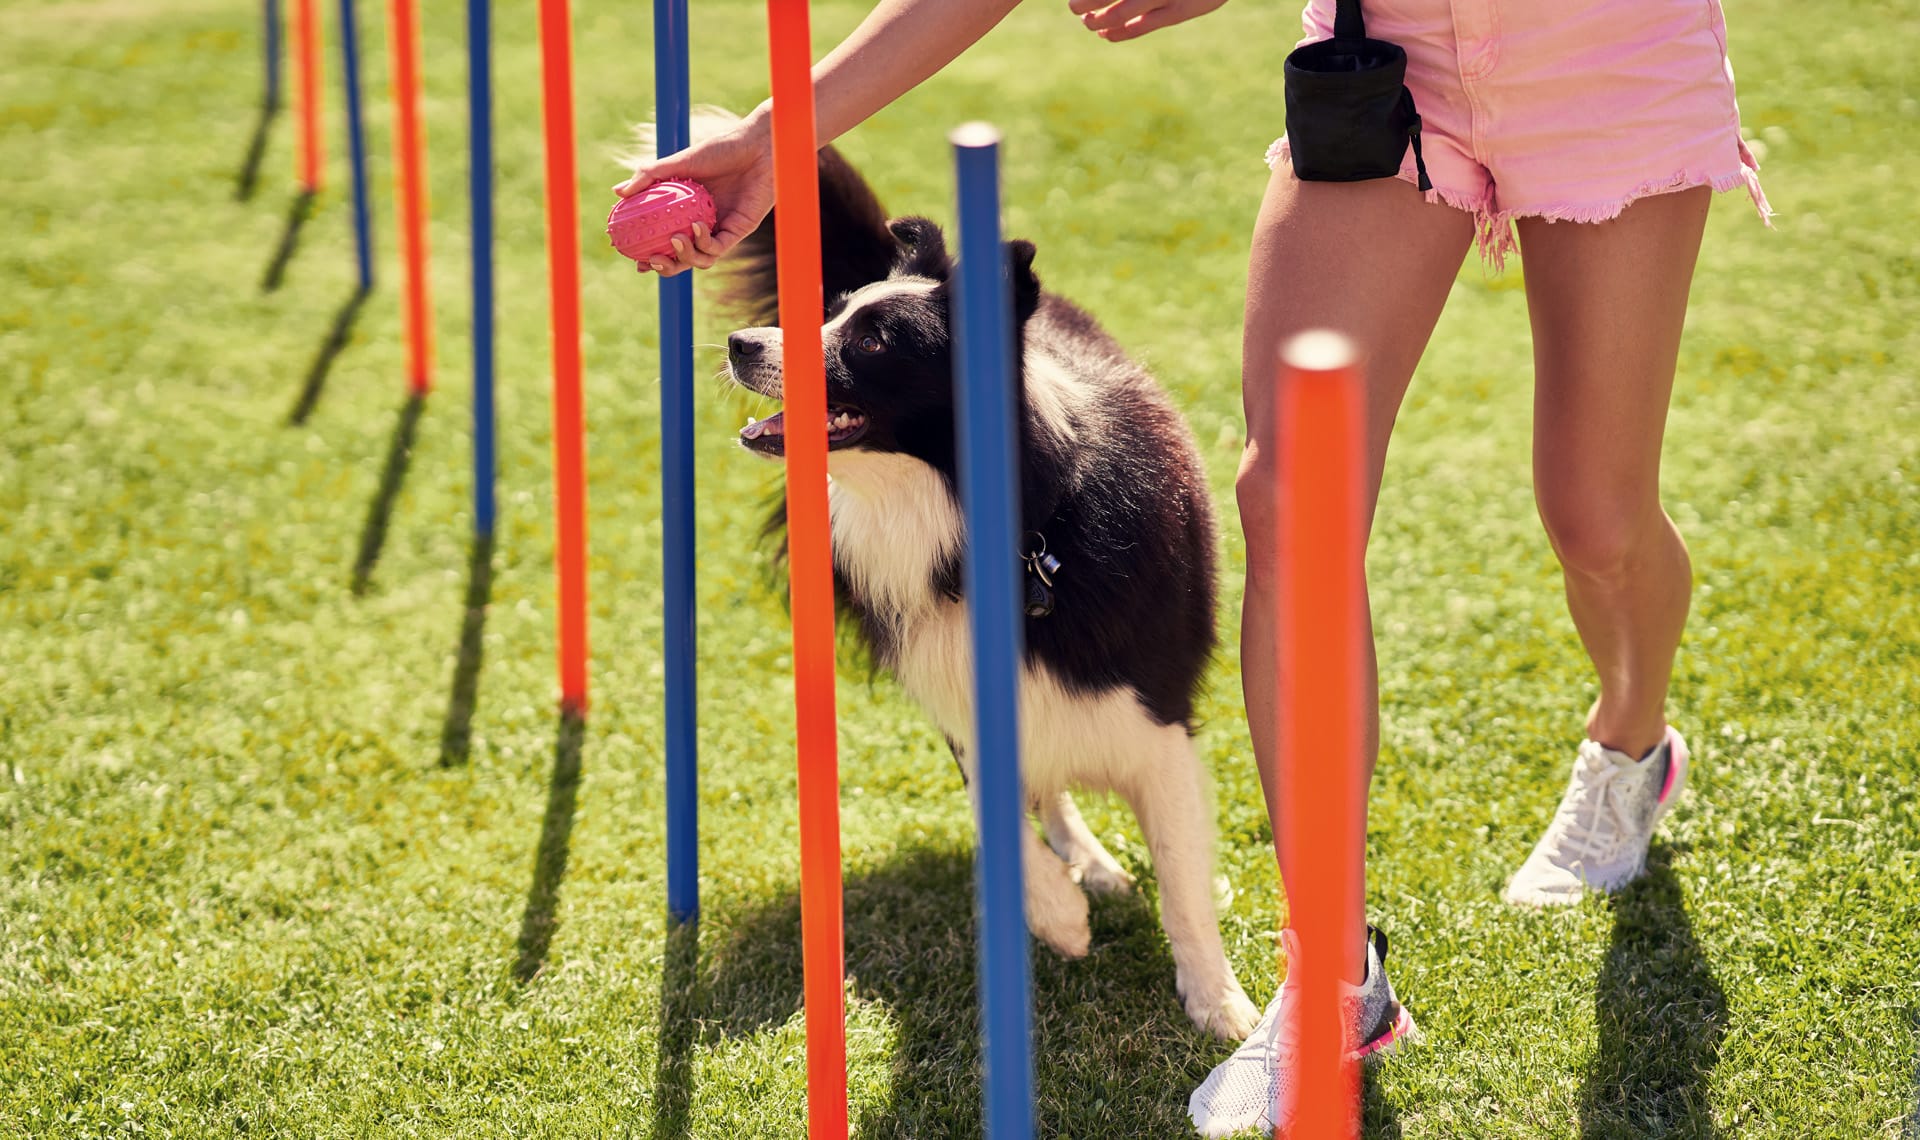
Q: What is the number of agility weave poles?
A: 10